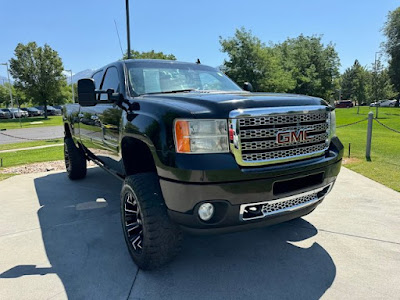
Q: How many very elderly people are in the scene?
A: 0